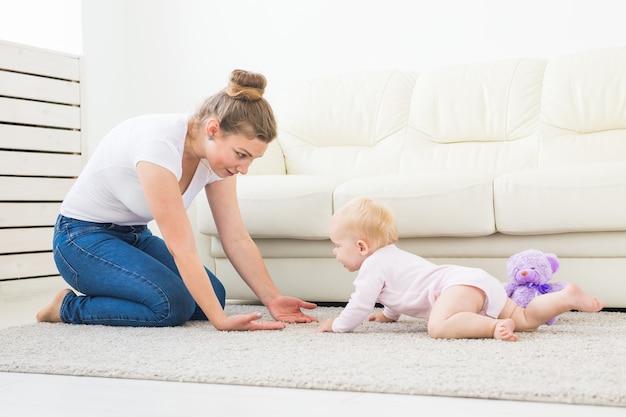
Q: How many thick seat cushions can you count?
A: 3